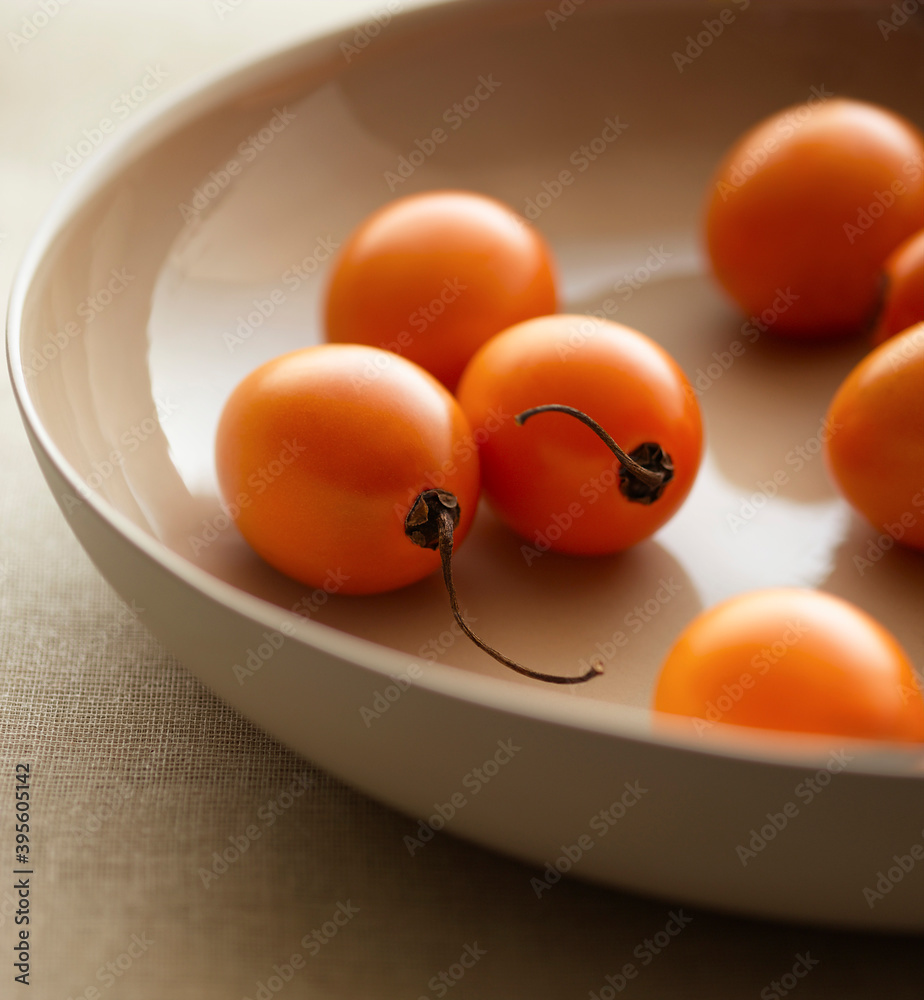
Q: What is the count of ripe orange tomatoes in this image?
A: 7